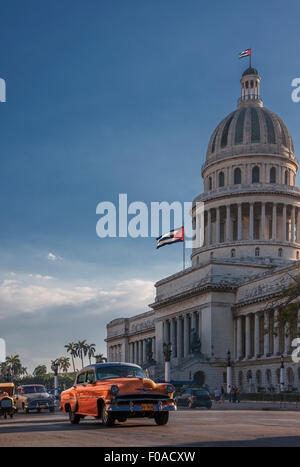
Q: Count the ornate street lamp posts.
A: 4